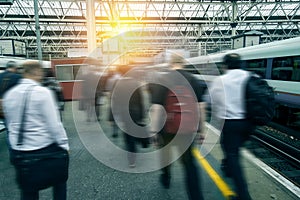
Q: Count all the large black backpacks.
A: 1